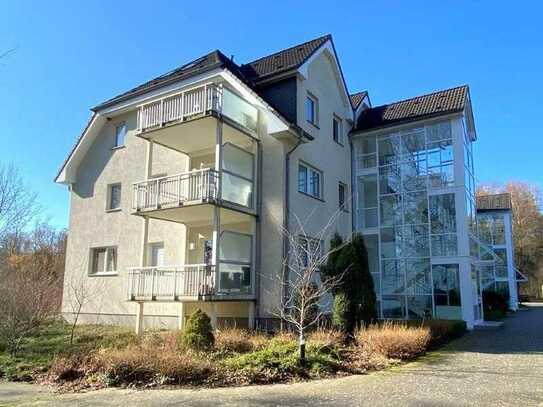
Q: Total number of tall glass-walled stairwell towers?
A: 2